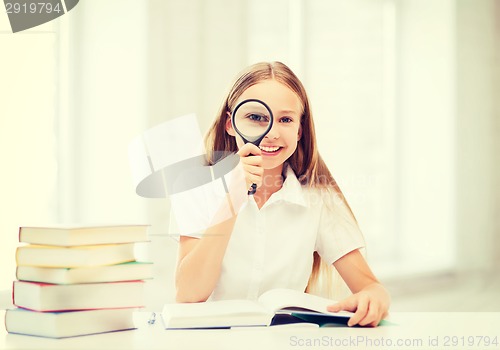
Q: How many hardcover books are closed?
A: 5